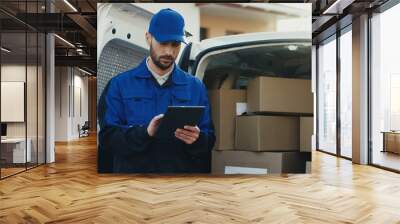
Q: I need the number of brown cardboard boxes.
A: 5